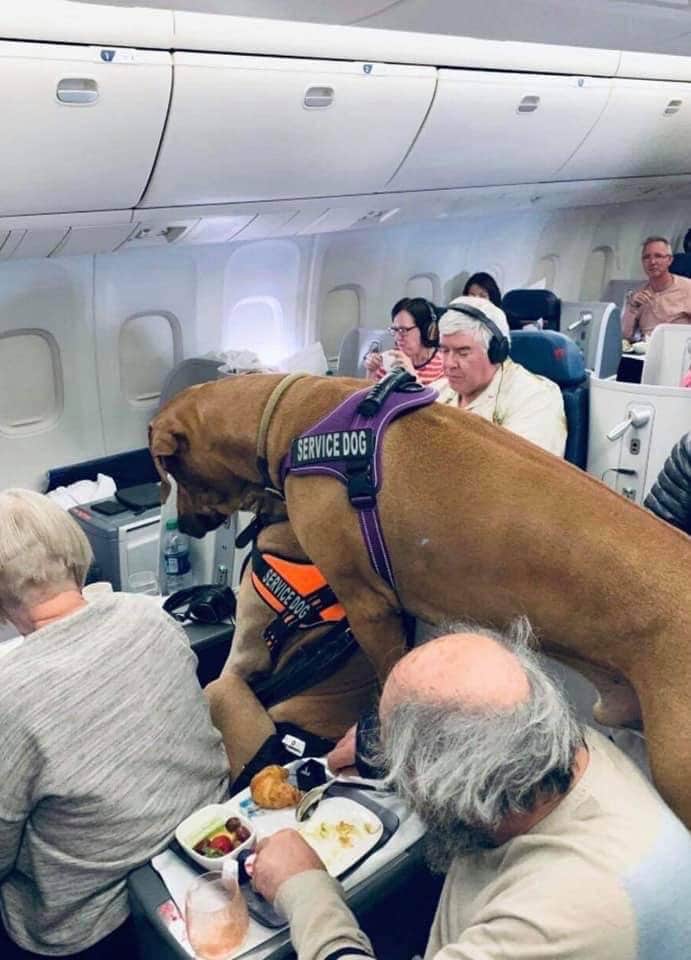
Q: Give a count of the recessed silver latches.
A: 4